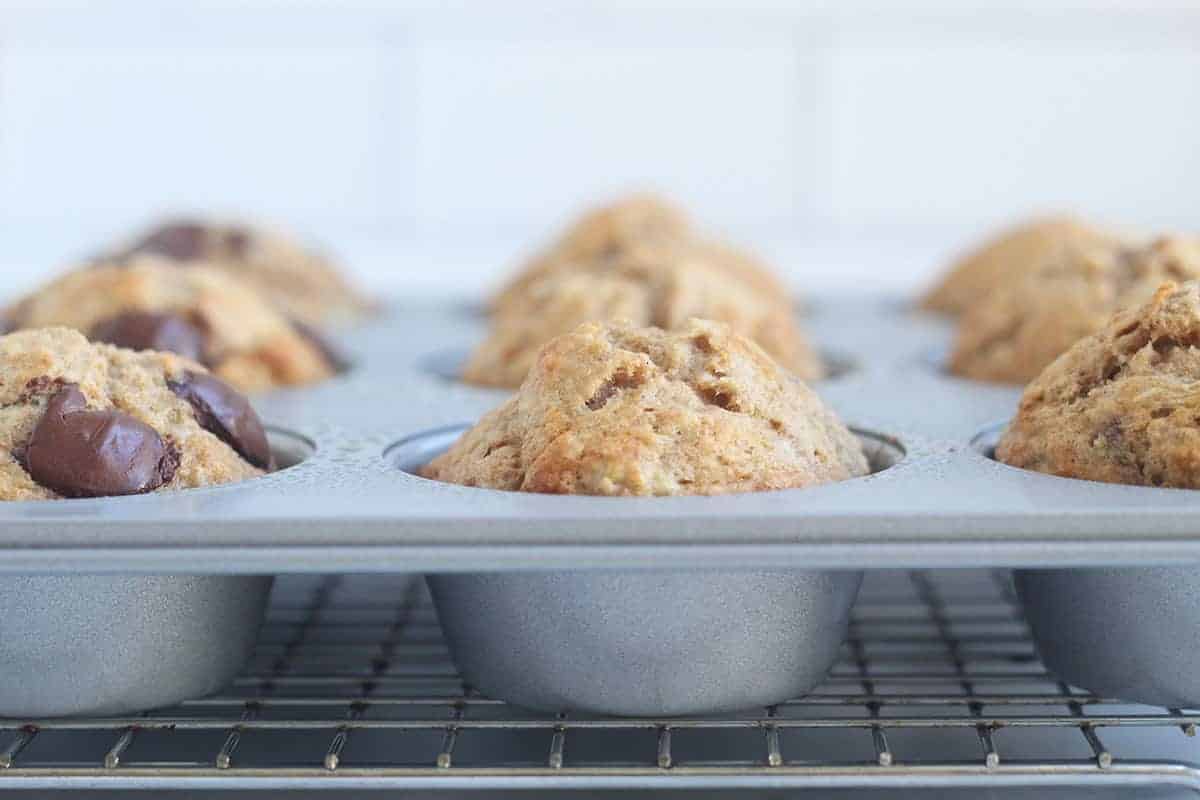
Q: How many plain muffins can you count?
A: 6